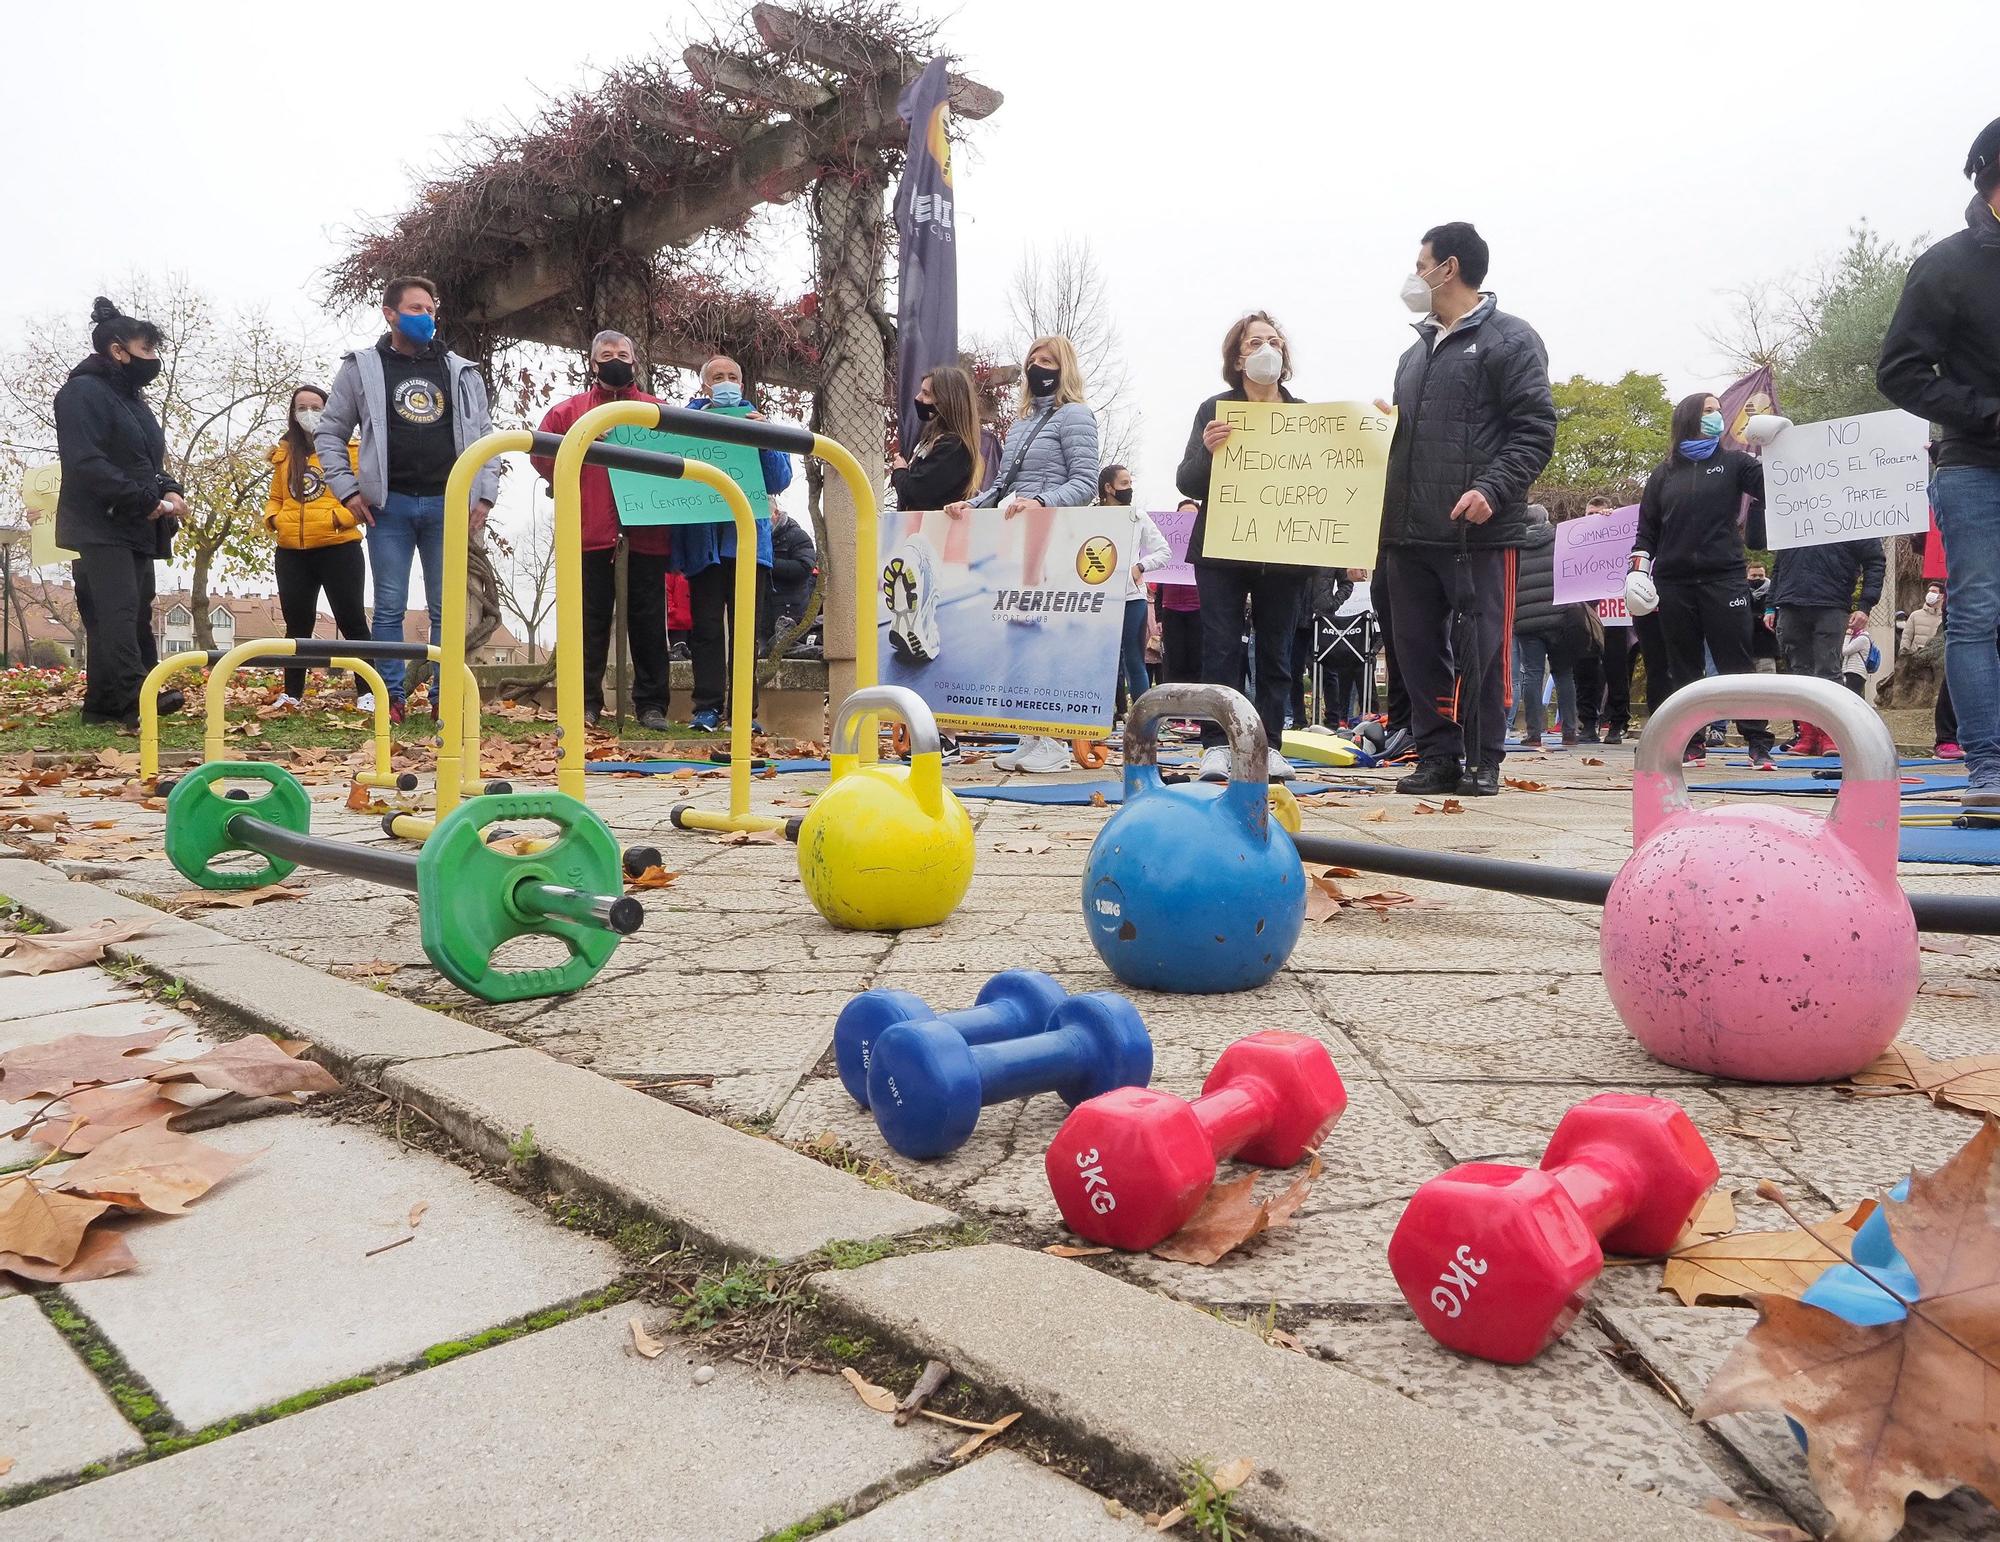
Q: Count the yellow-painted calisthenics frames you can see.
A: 4